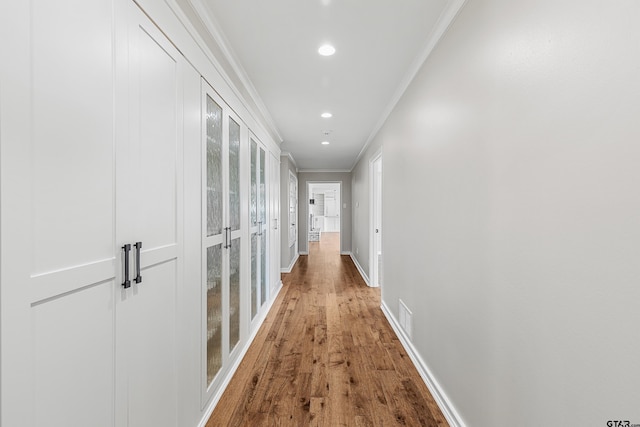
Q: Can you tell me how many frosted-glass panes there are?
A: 8